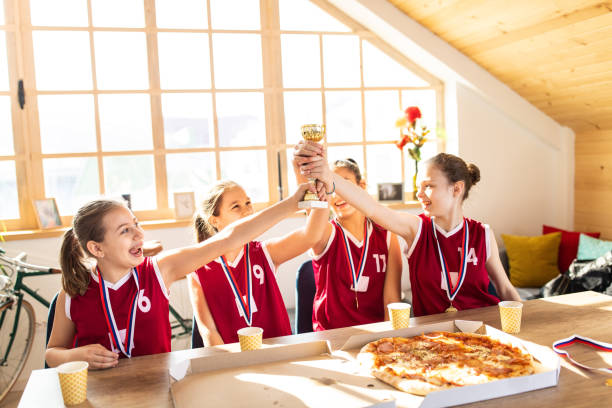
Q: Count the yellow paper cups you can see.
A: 4